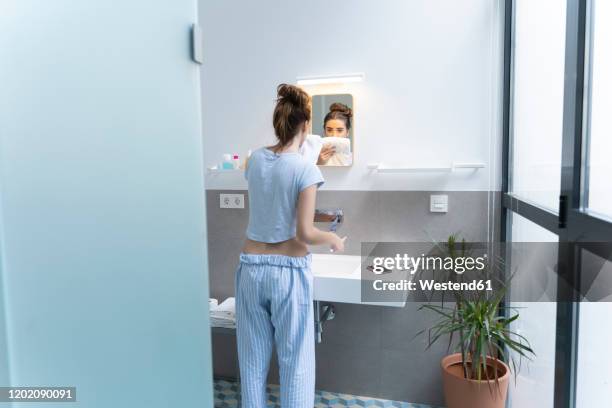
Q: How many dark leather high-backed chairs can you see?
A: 0